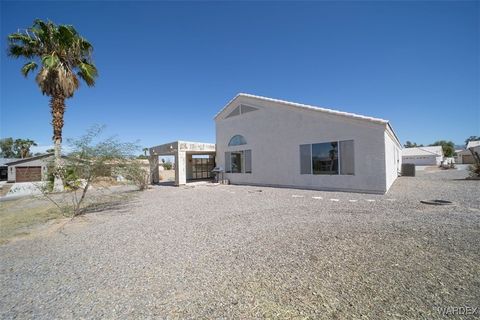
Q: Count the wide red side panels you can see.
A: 0